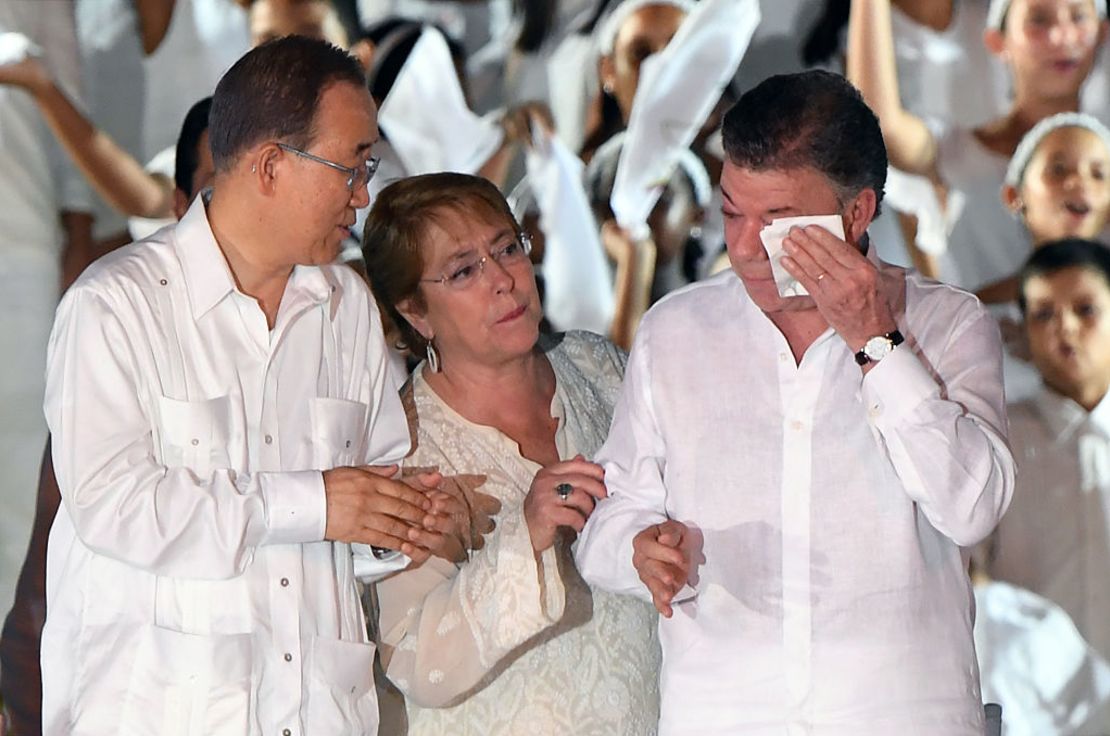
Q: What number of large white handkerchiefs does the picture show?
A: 3